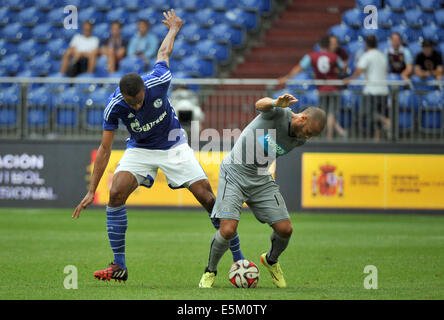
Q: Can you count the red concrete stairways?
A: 1